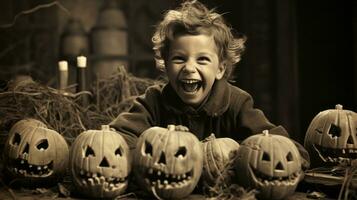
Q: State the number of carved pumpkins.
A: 5